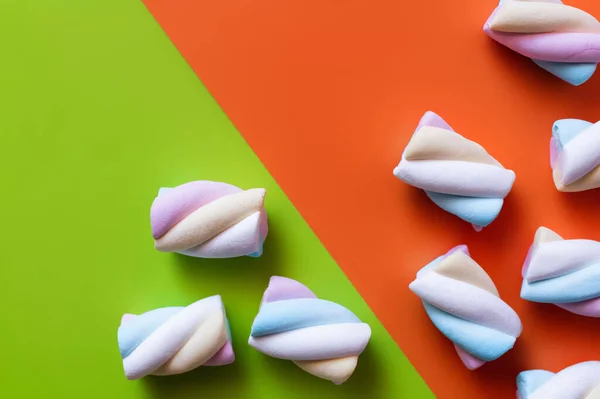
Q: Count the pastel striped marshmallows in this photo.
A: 9